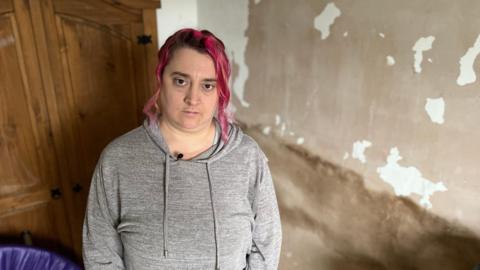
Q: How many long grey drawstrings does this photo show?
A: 2